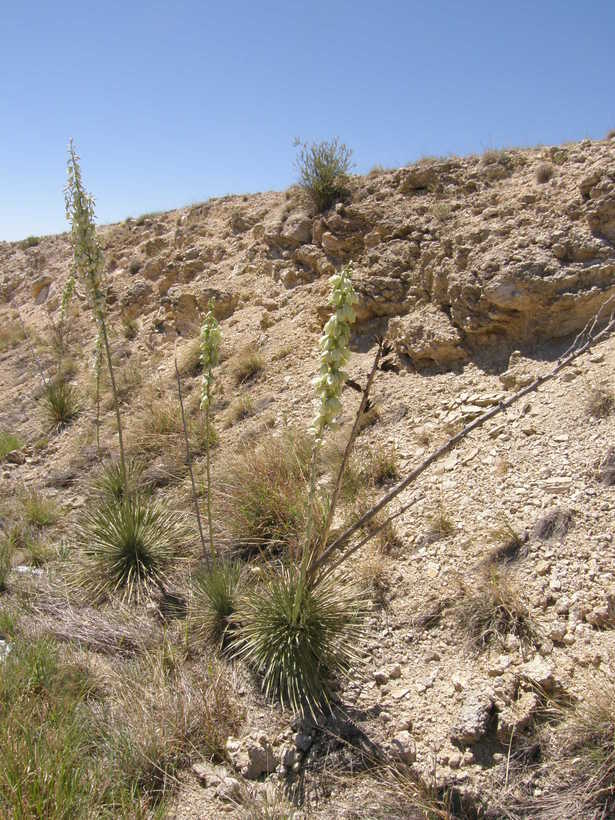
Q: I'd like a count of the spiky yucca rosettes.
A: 5